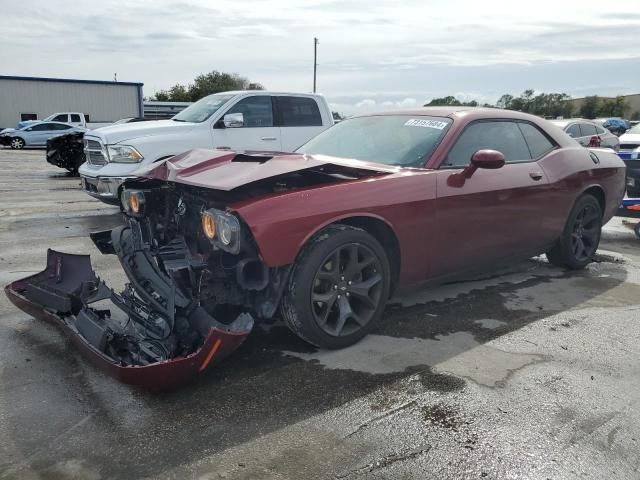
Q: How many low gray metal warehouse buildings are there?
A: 1